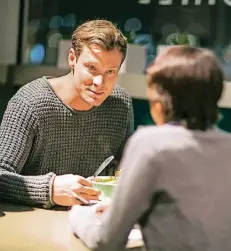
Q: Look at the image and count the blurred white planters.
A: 3